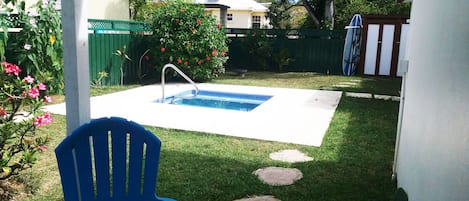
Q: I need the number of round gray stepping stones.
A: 3